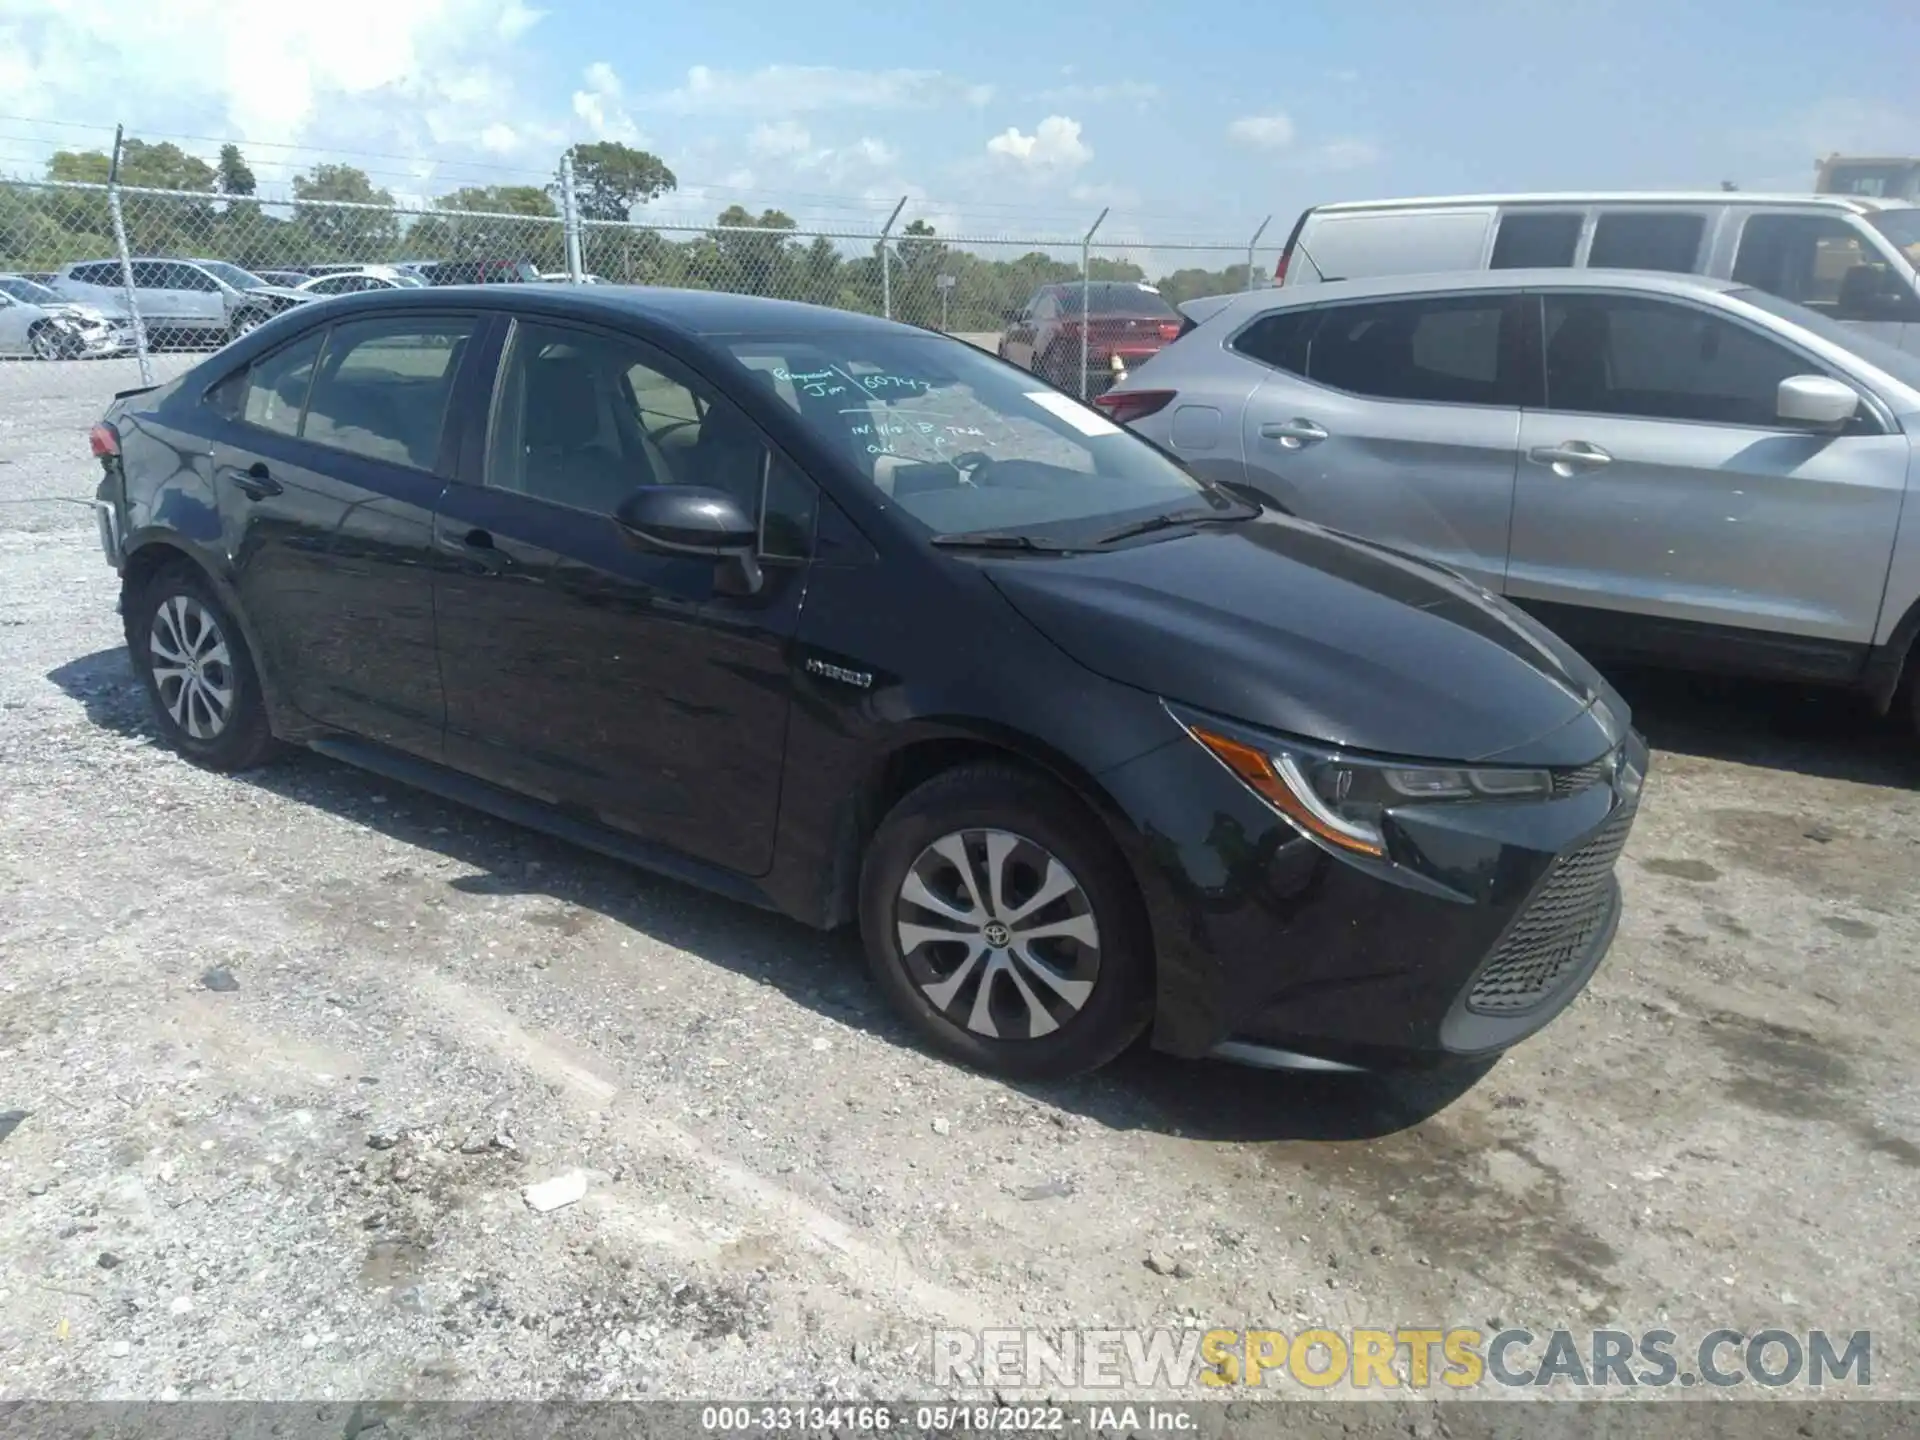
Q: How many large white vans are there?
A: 1